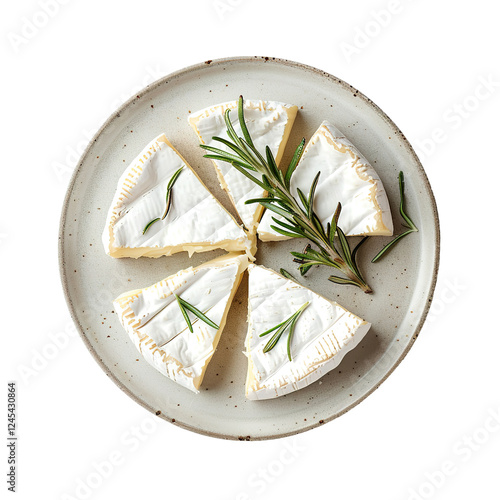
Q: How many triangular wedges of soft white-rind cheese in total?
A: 5